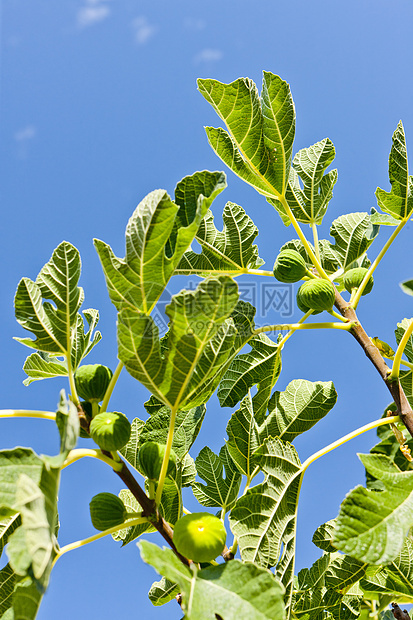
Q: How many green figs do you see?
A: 8